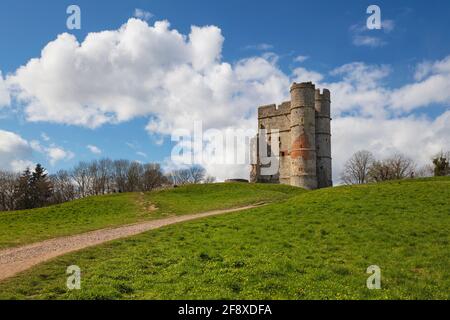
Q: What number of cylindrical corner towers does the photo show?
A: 2